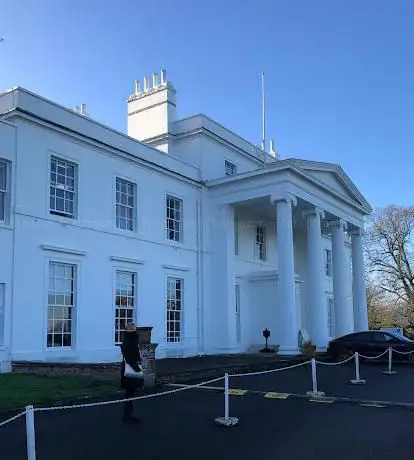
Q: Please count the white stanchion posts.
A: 5